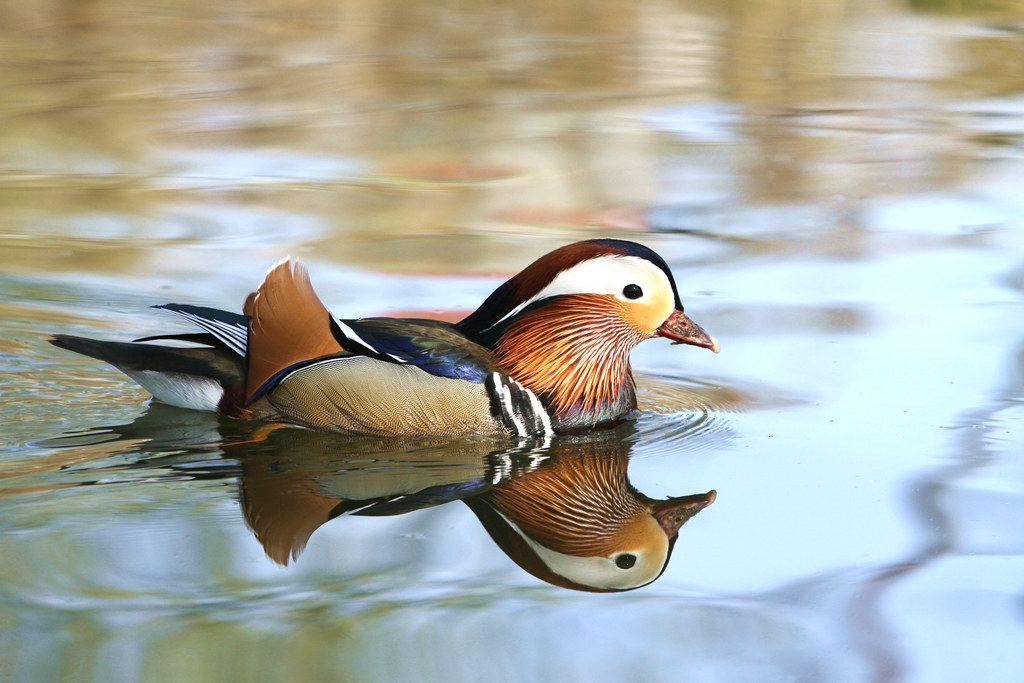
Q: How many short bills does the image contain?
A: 1